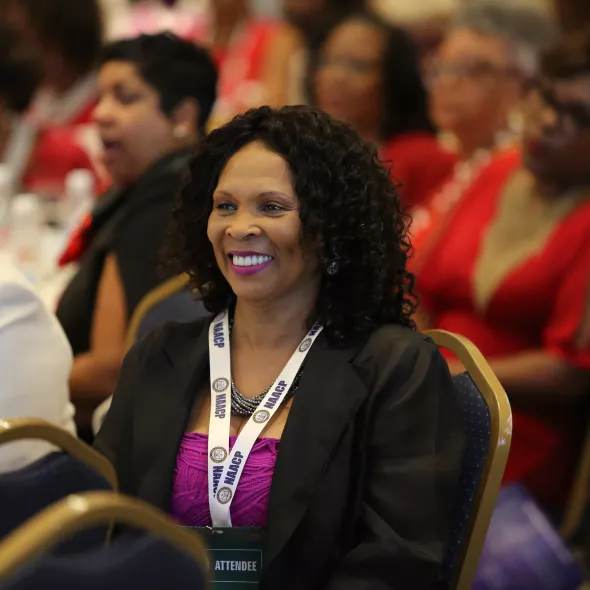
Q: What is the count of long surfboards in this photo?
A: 0